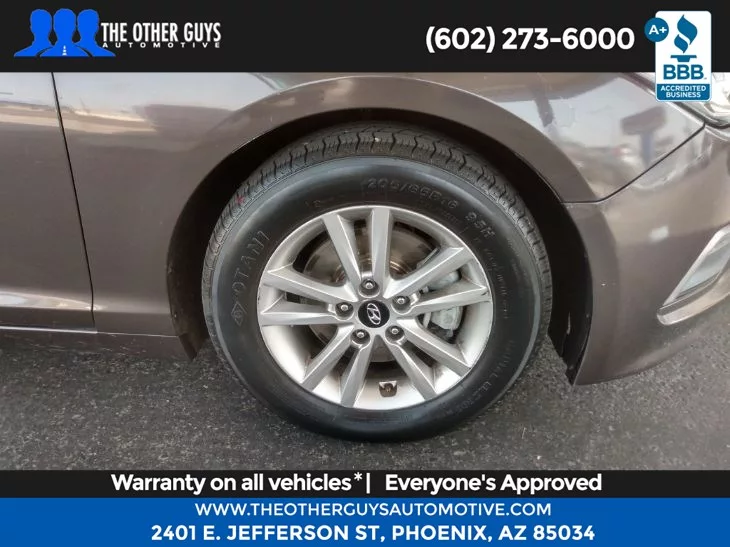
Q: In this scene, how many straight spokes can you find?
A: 10